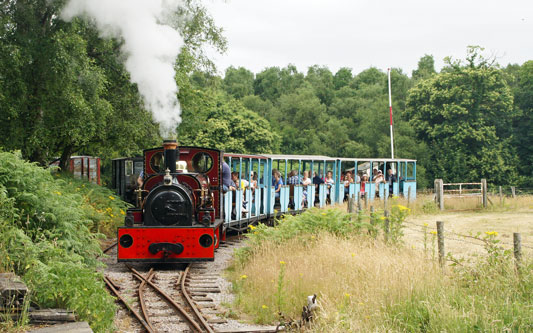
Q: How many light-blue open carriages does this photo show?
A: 3